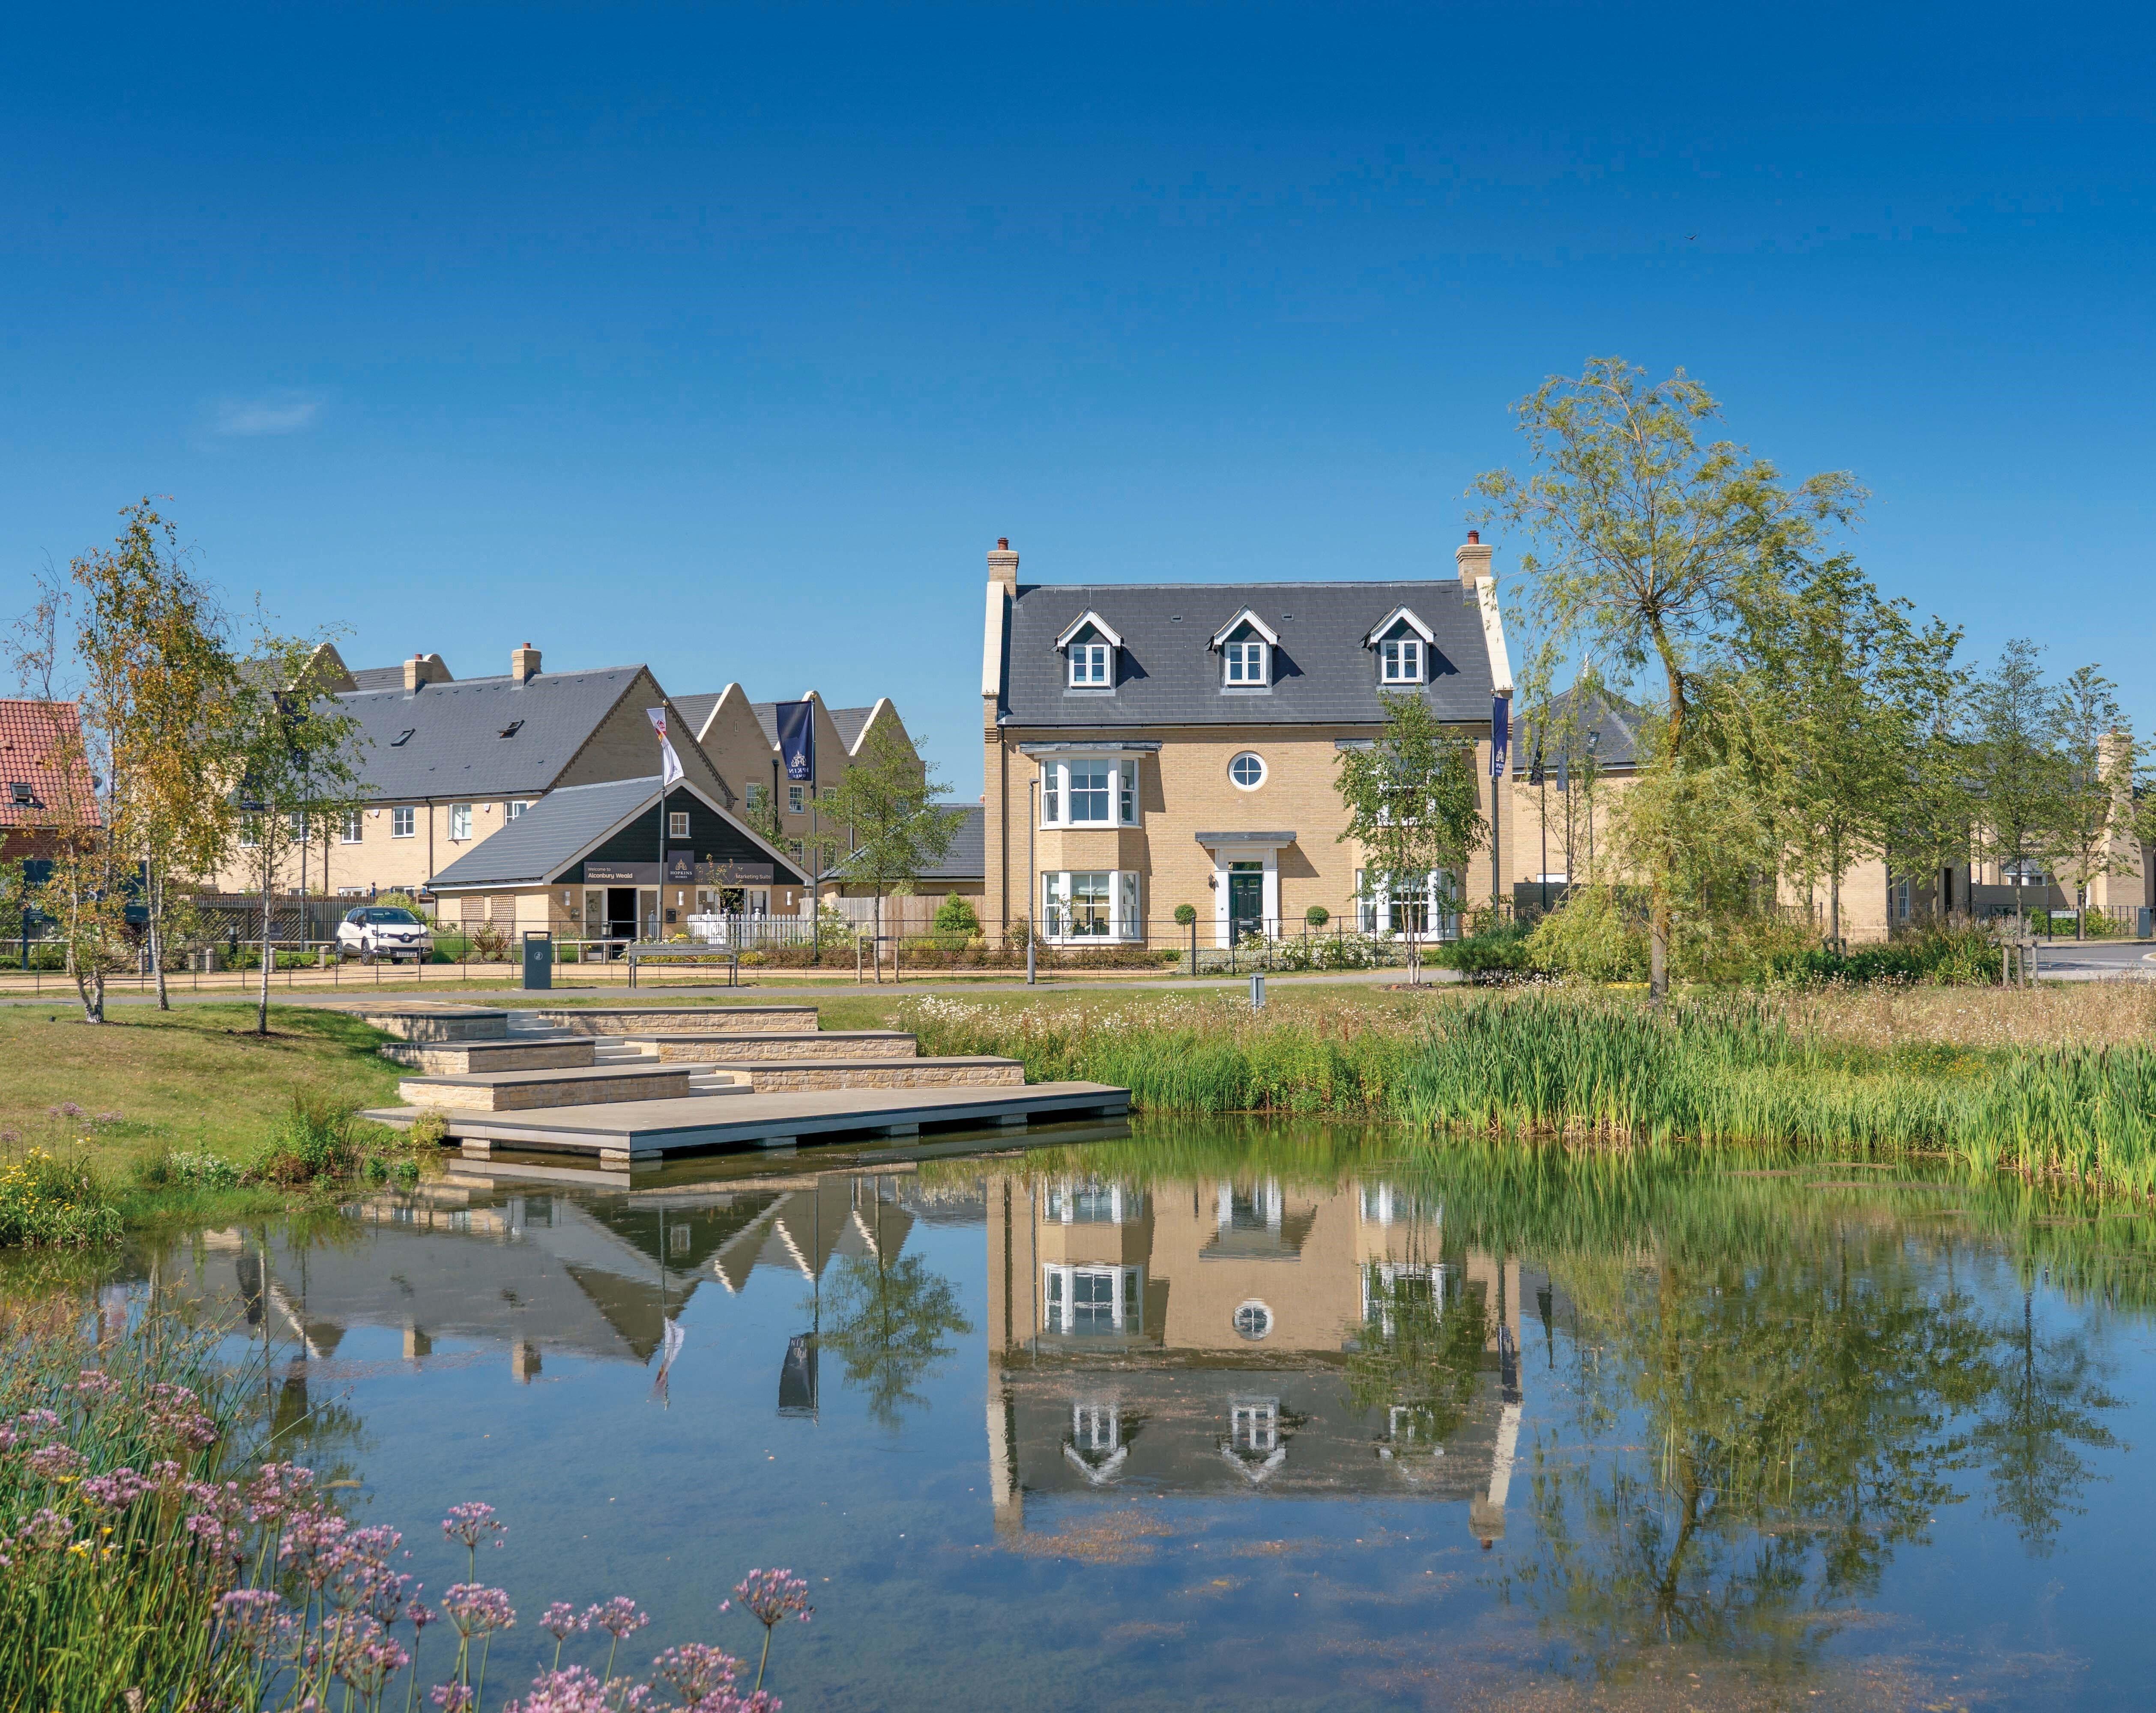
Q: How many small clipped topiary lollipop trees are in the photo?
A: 2